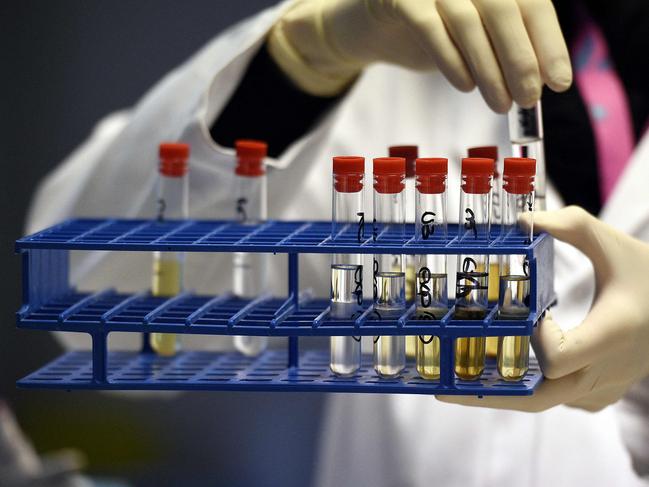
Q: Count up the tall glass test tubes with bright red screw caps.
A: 9